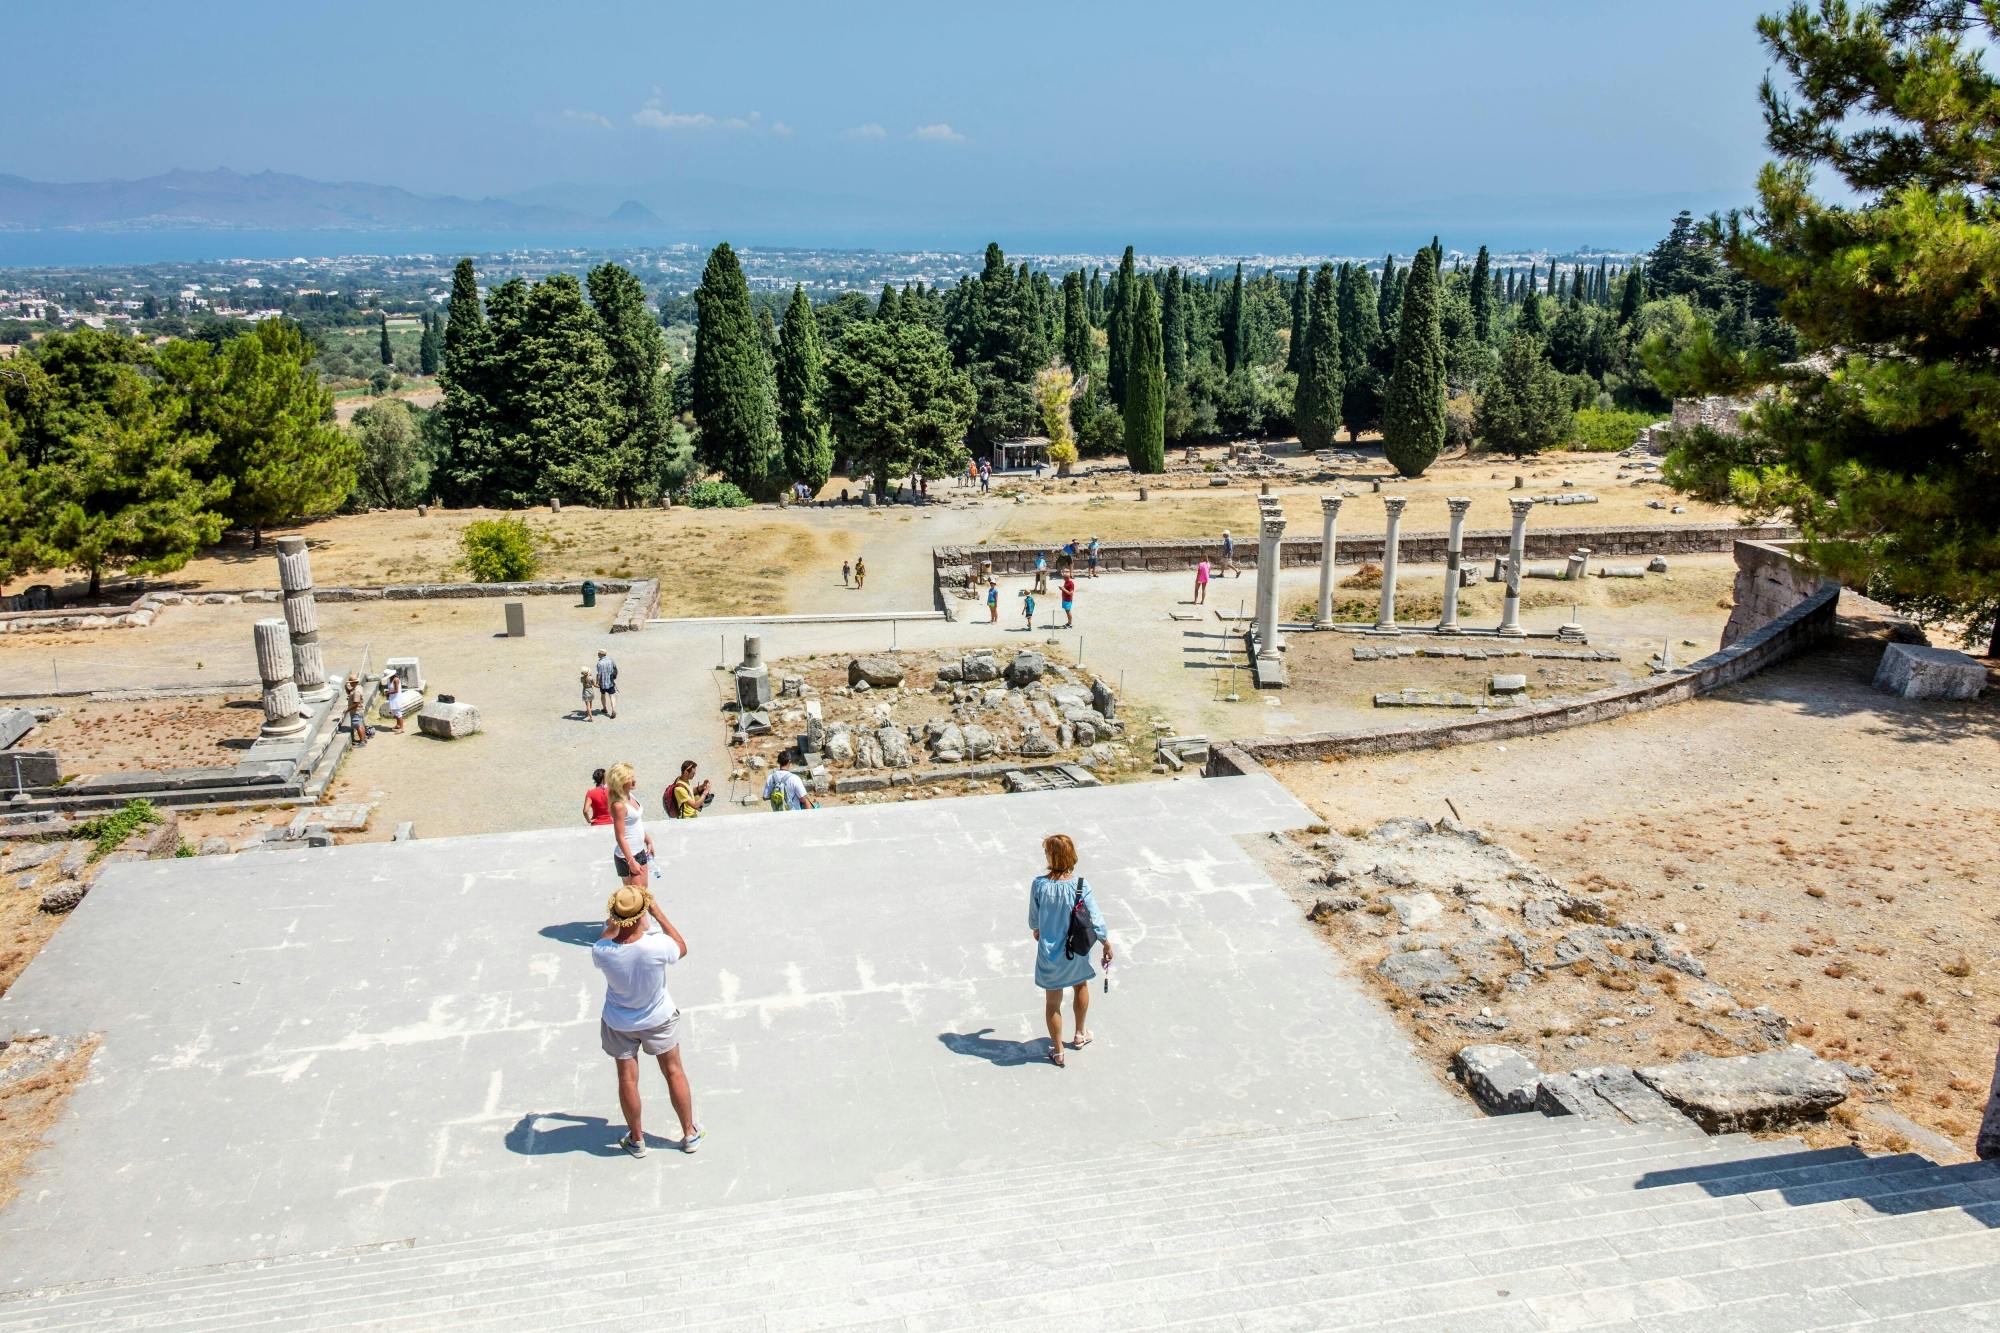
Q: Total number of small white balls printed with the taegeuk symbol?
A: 0